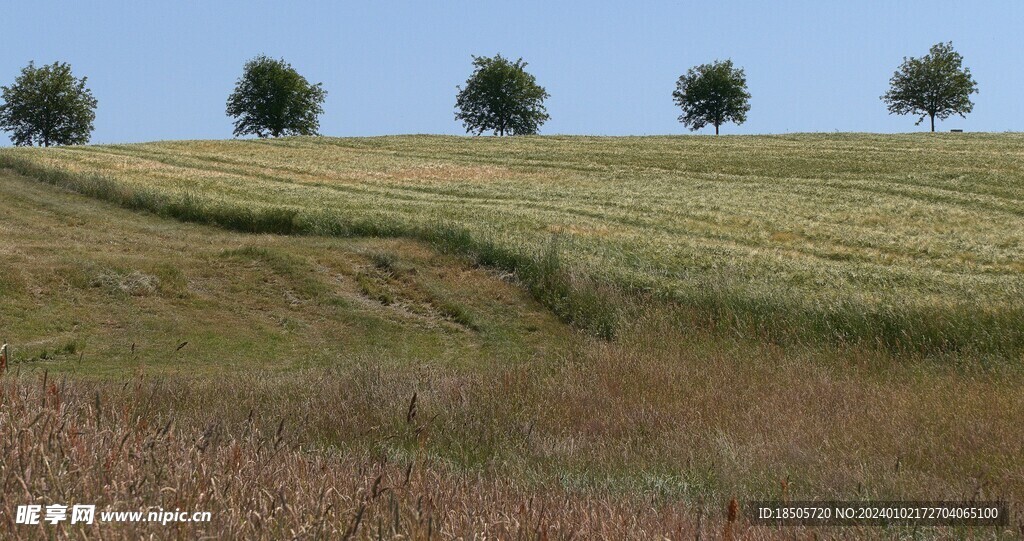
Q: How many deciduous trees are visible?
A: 5